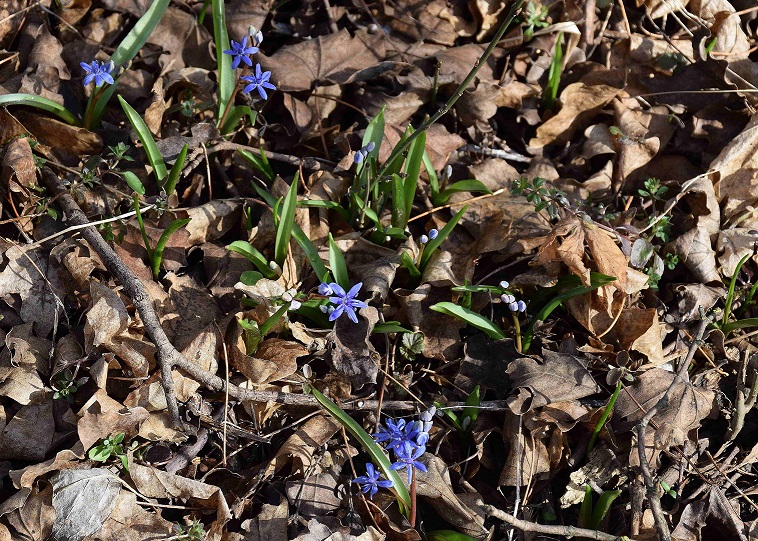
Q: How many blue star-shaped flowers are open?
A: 8